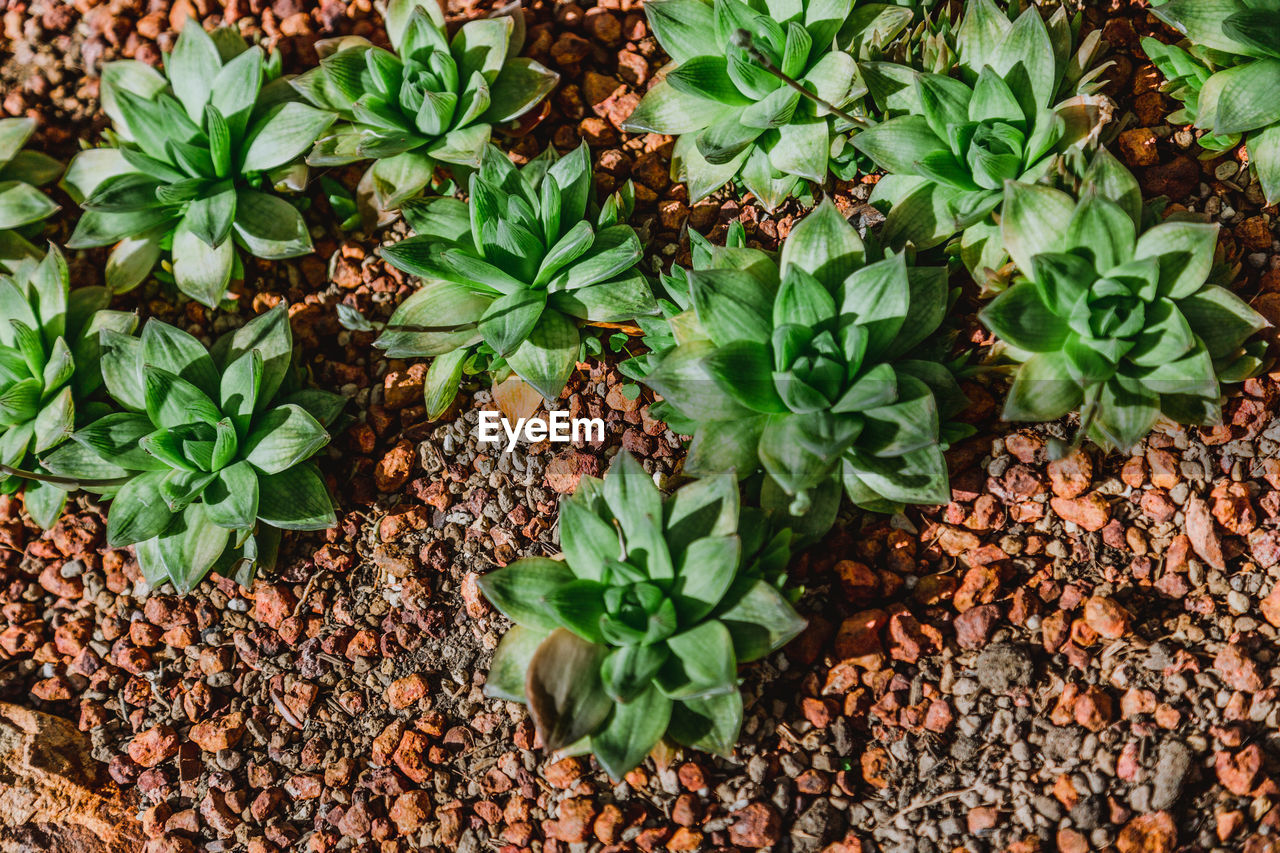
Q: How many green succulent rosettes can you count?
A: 12